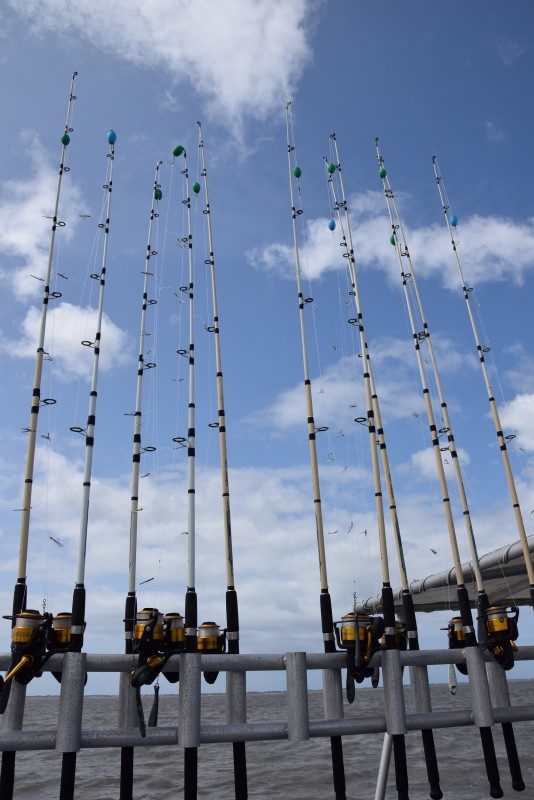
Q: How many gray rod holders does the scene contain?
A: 11